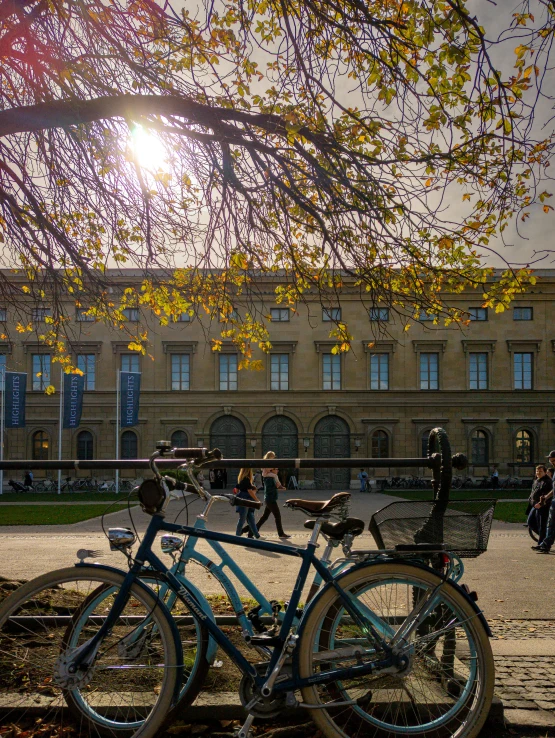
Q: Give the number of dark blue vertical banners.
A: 3